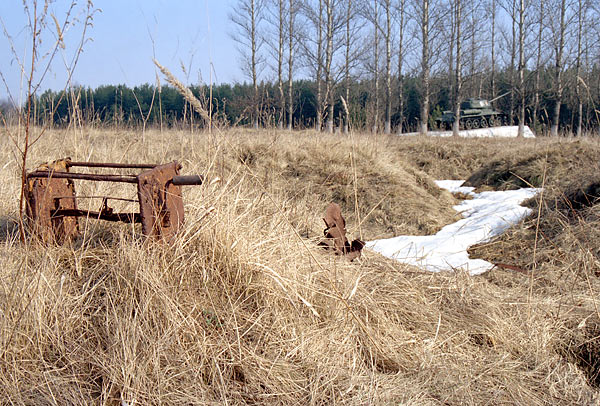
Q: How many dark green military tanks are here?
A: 1